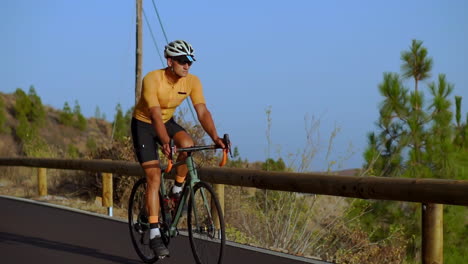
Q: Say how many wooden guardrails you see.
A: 1